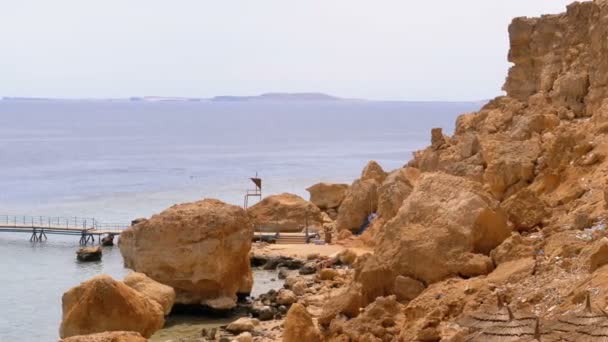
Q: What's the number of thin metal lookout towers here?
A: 1